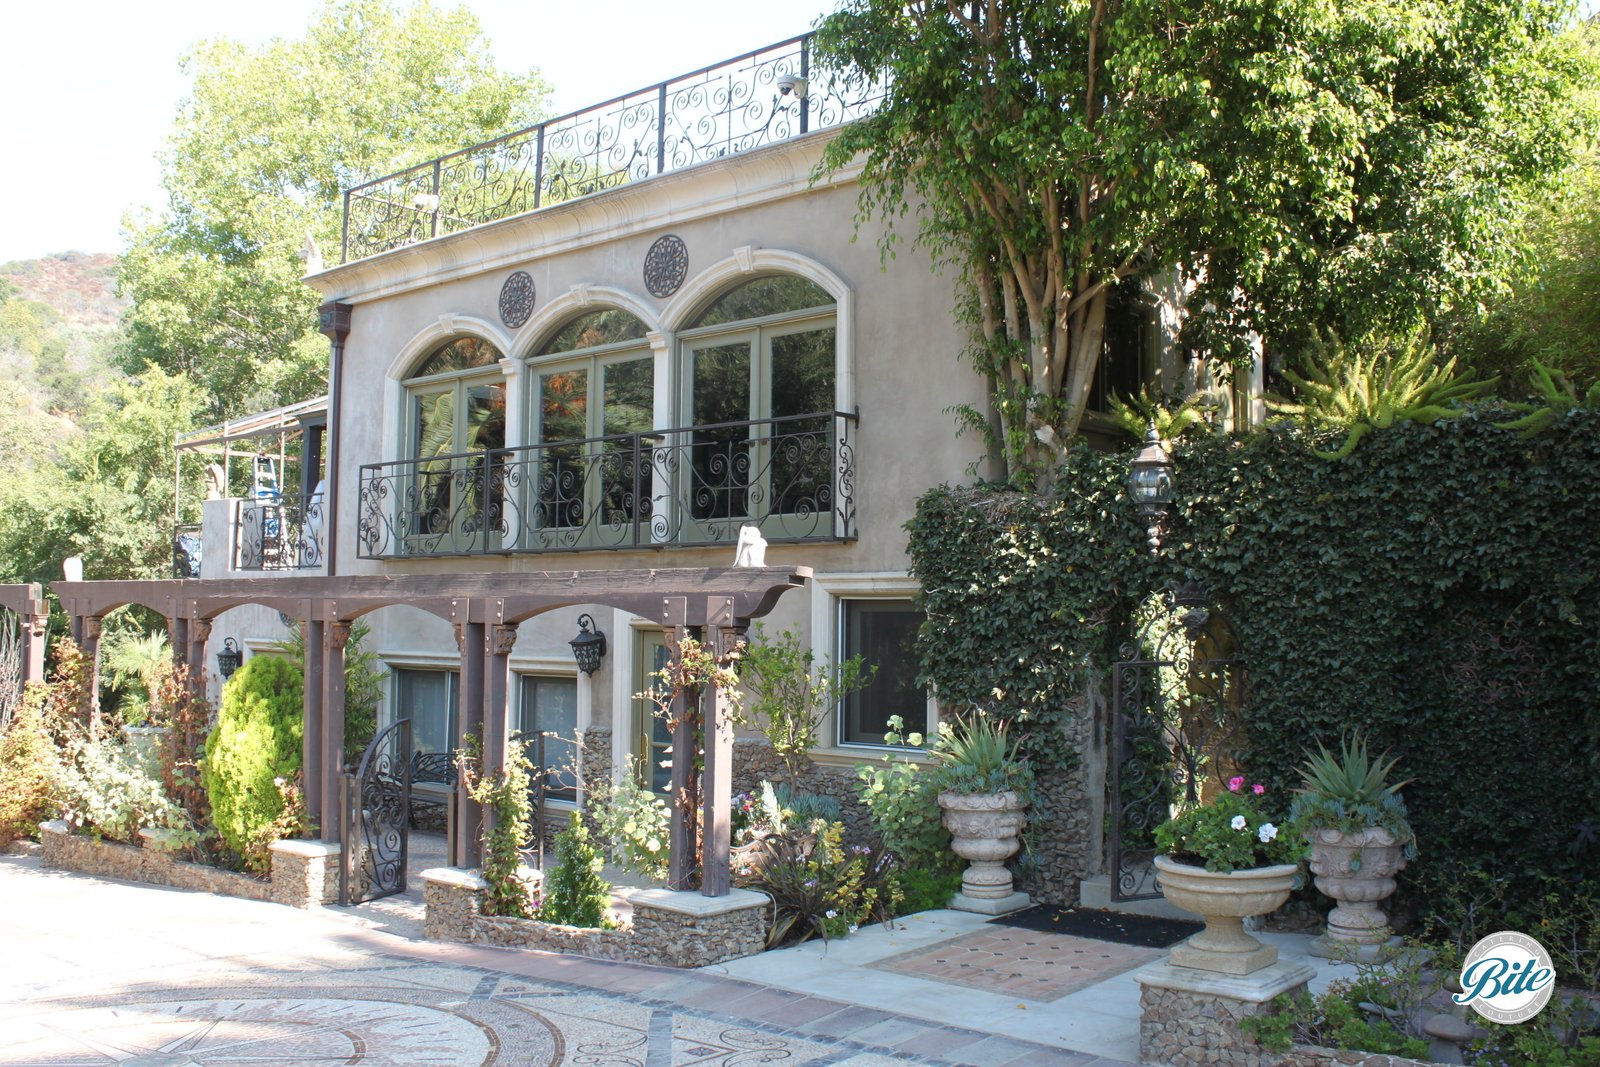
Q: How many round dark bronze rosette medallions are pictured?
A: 2